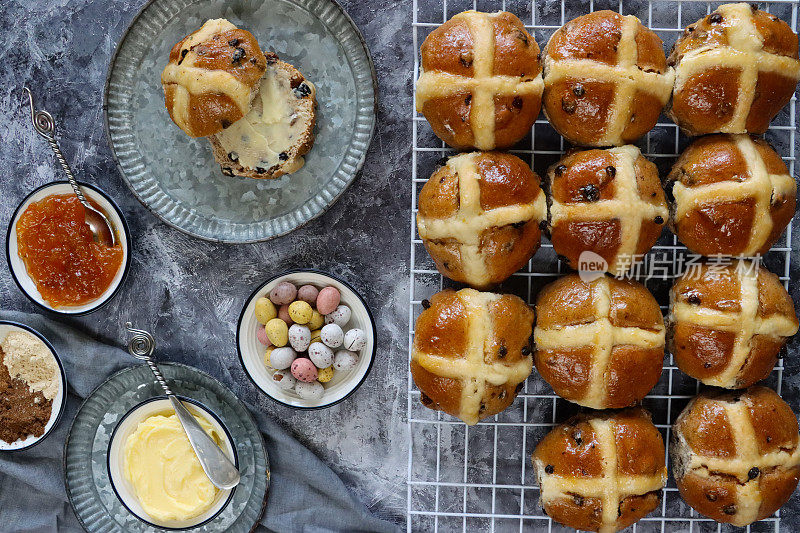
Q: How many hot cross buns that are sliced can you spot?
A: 1